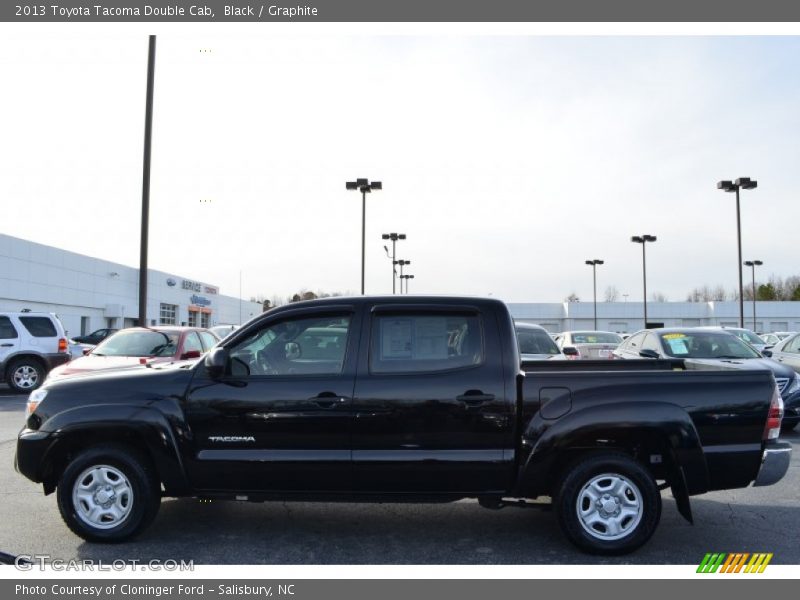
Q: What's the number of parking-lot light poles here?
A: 9